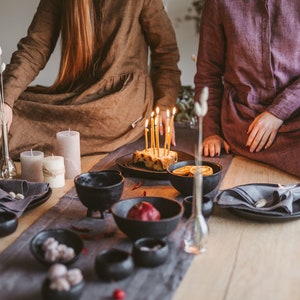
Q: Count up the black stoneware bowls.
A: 9